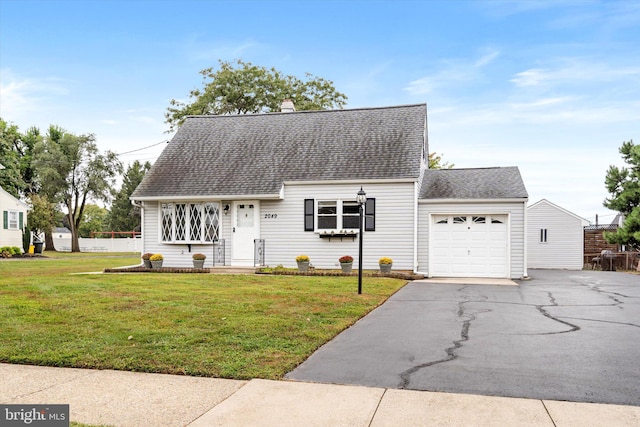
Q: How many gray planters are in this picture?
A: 6